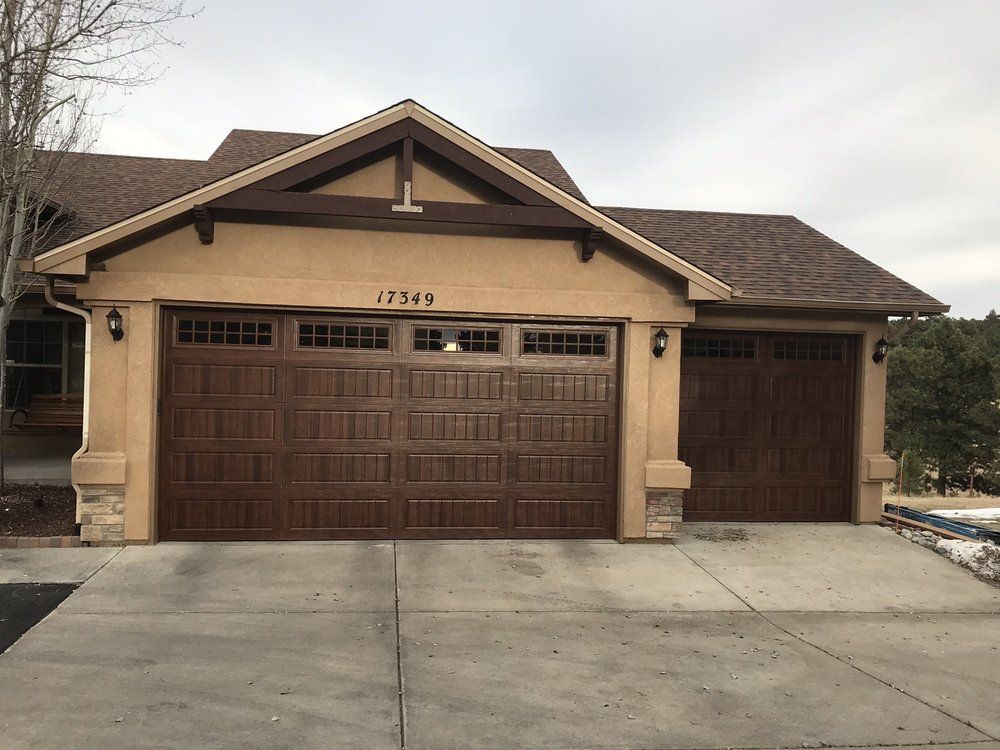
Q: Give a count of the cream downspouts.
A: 1